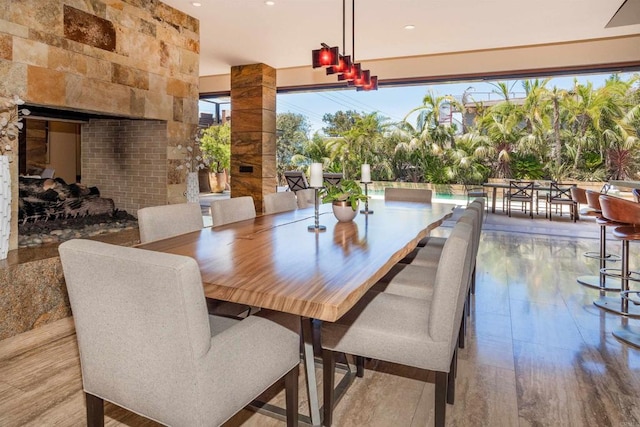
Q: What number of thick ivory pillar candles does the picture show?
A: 2